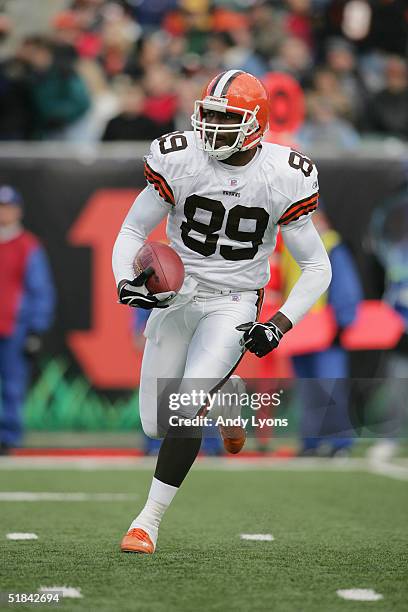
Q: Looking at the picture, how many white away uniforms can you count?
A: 1